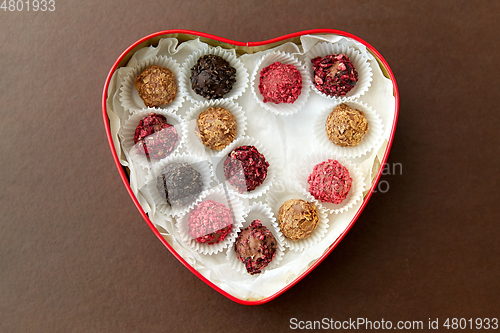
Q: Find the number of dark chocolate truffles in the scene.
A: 2